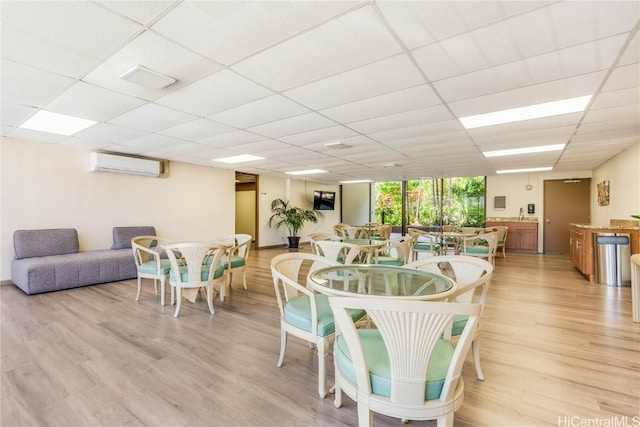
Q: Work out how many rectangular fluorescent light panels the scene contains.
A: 7